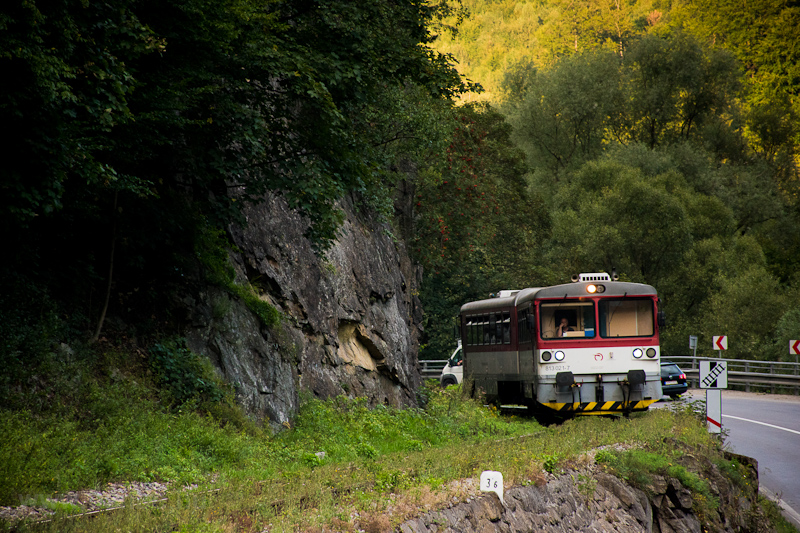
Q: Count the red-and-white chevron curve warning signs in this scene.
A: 2